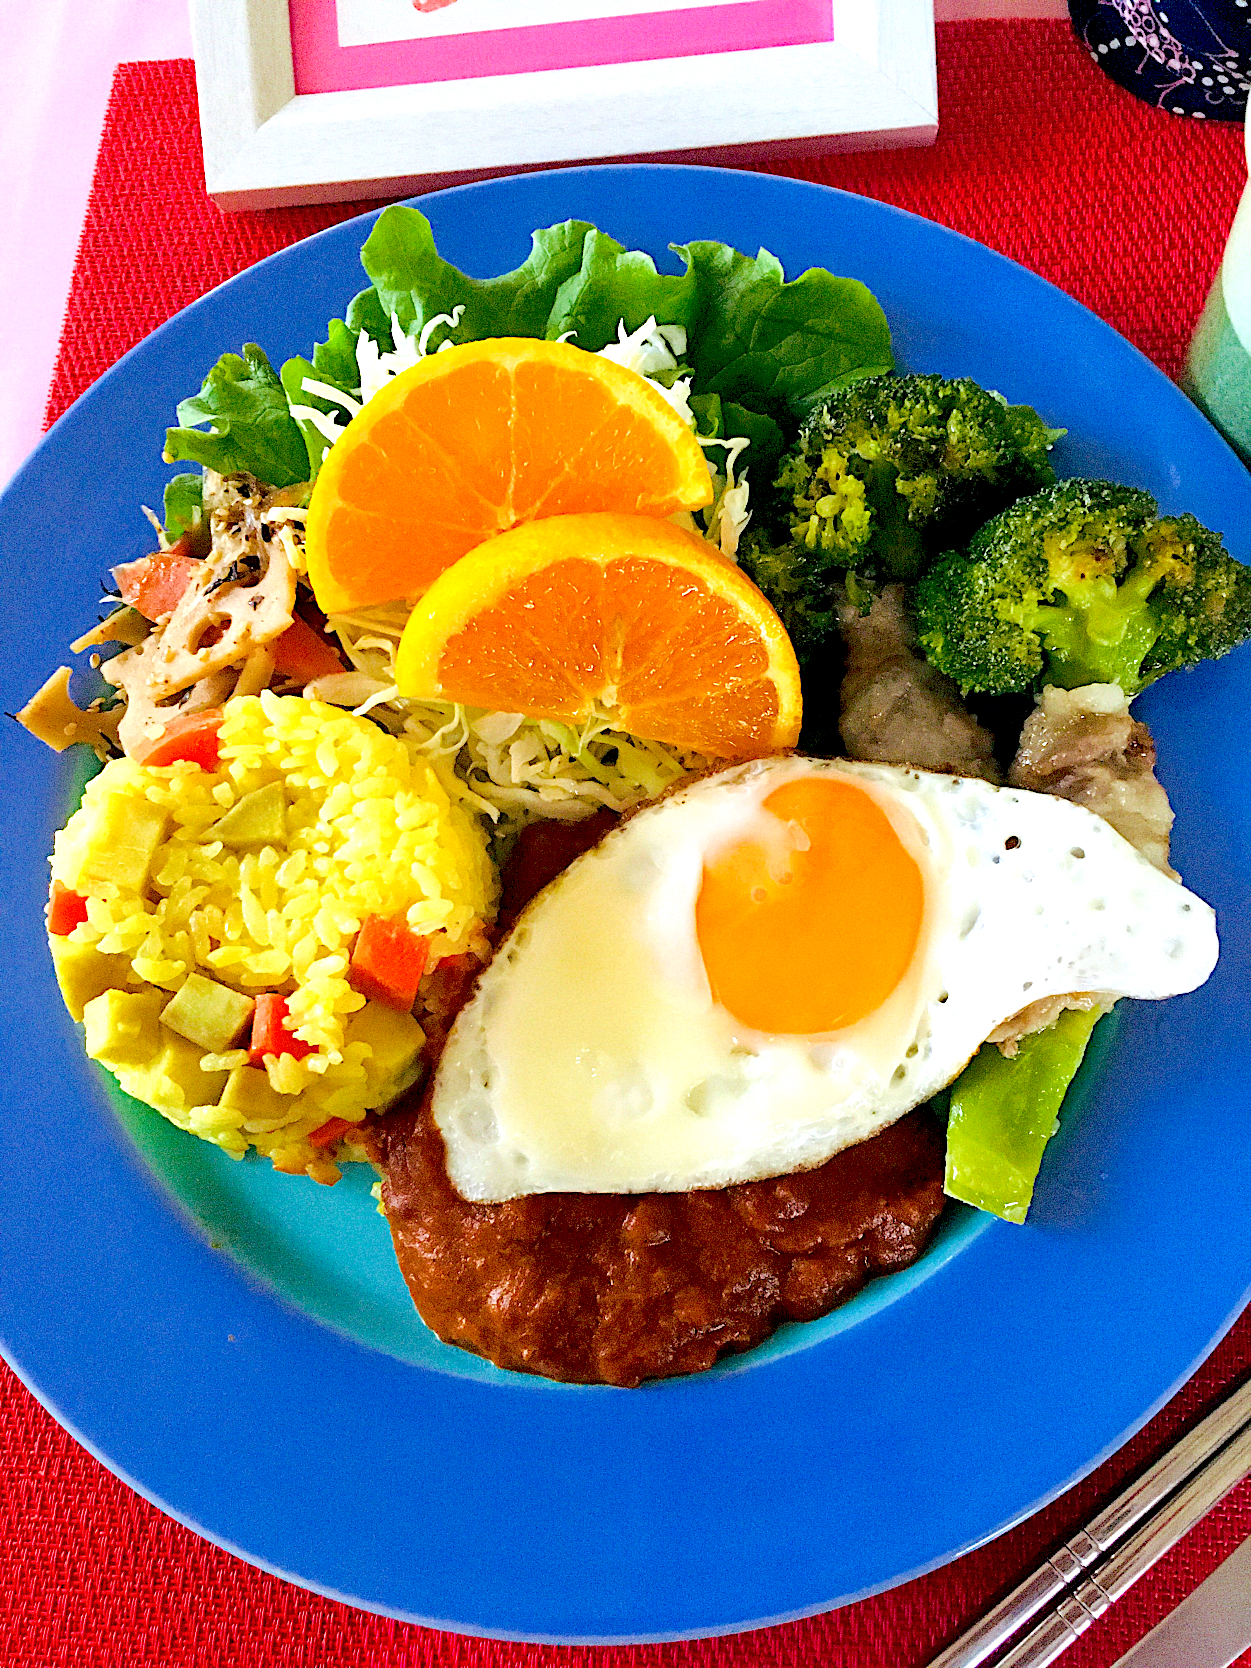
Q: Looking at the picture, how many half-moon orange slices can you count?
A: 2